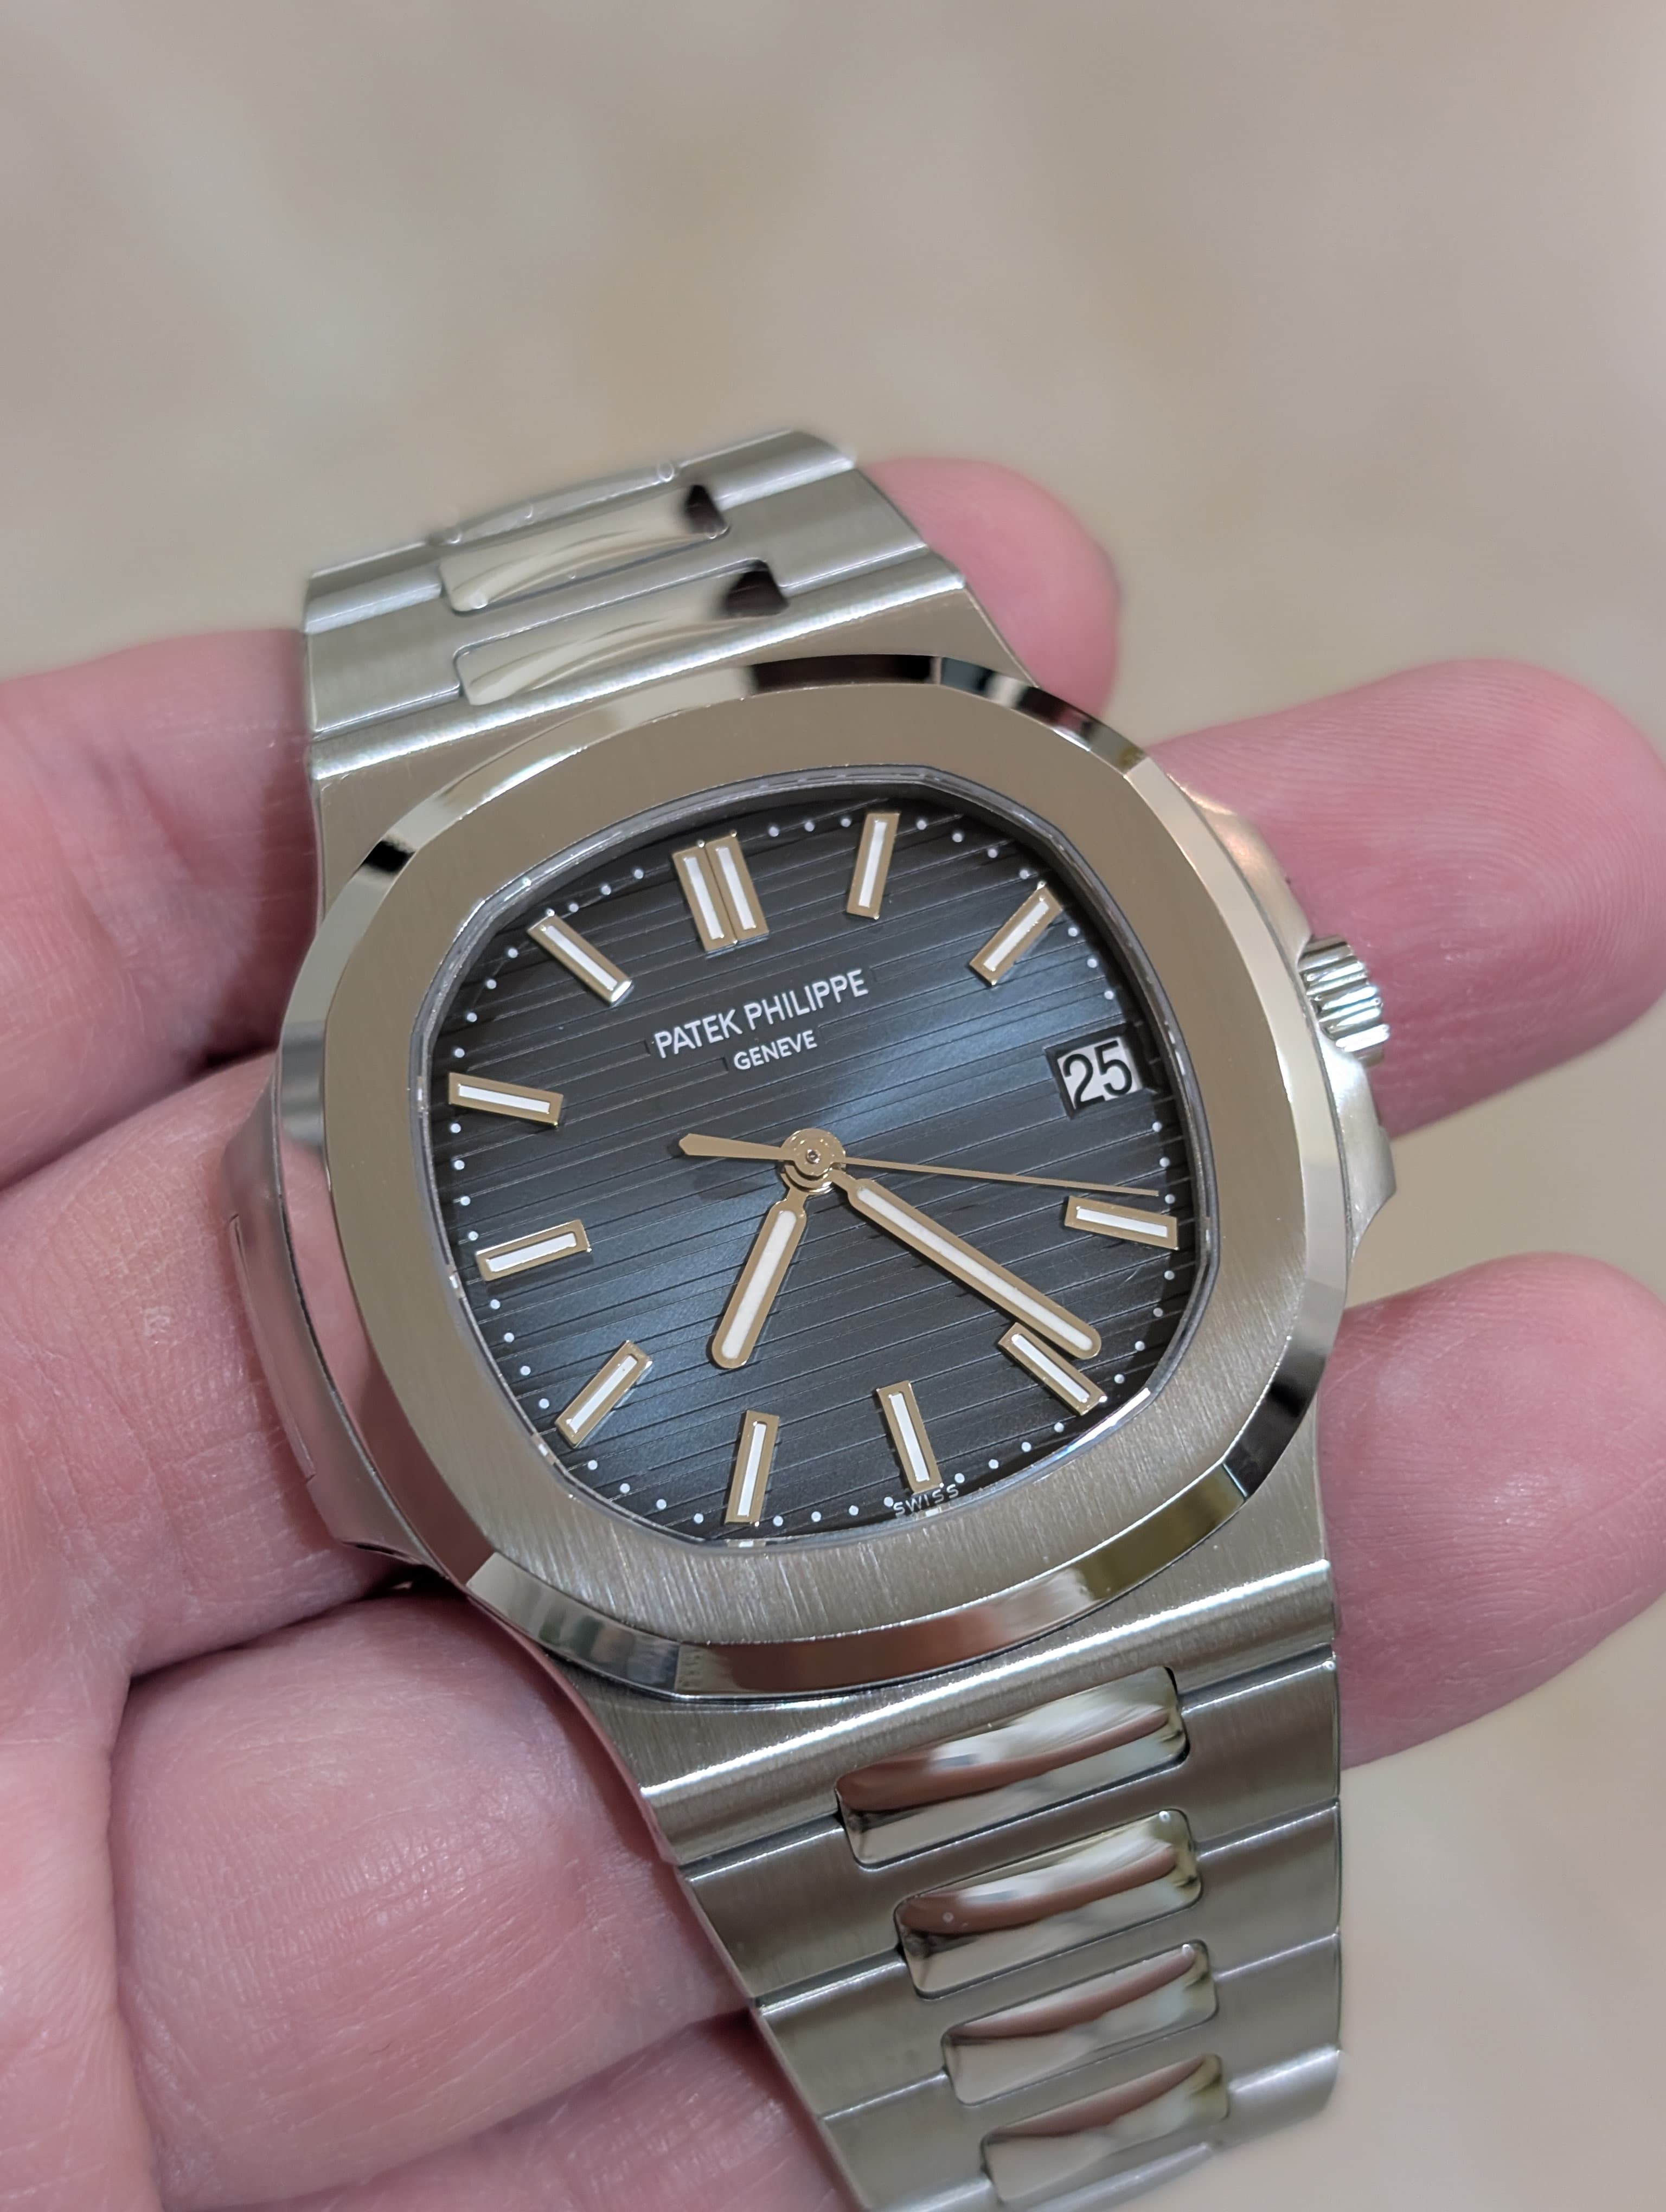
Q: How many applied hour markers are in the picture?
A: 11